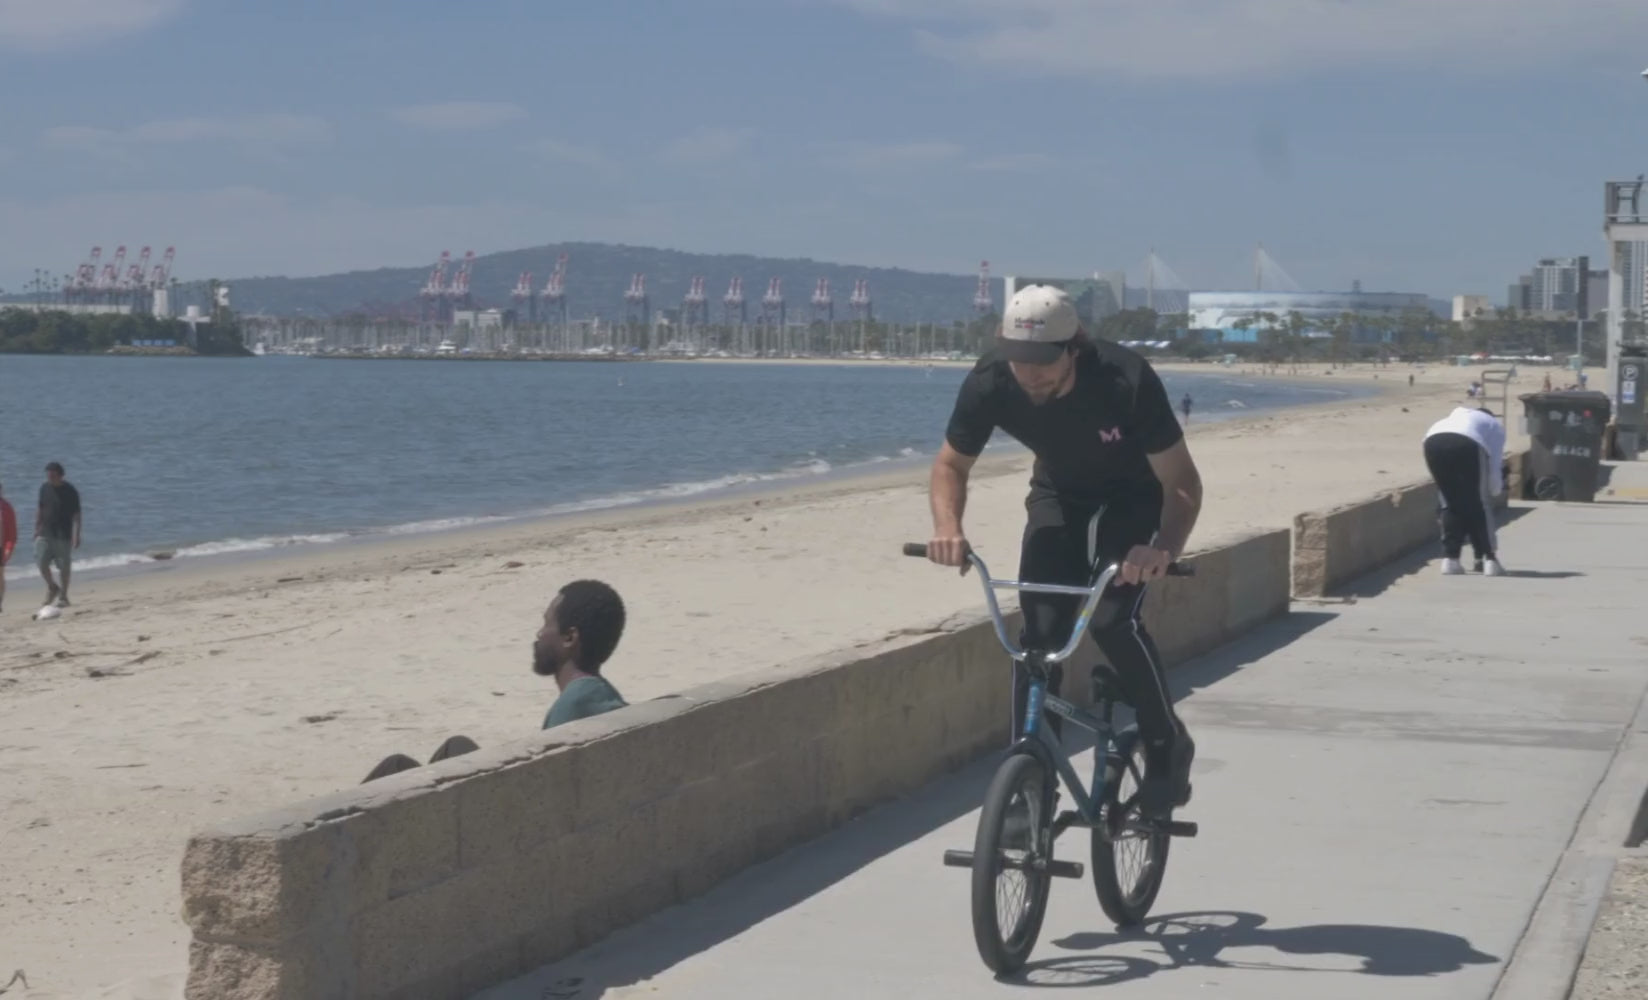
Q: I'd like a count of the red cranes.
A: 15